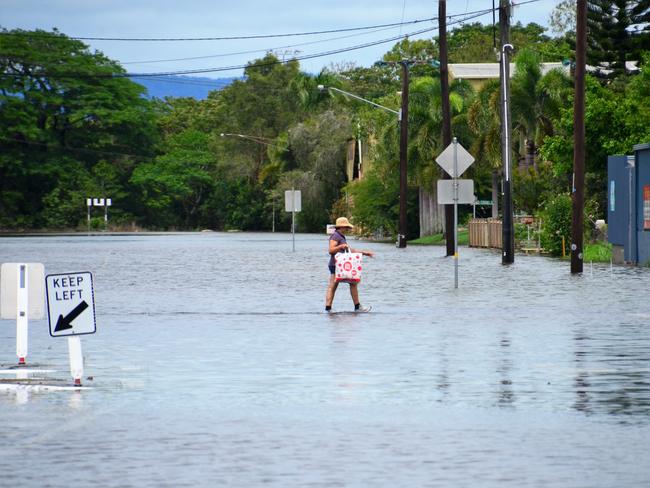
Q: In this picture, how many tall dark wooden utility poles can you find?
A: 4